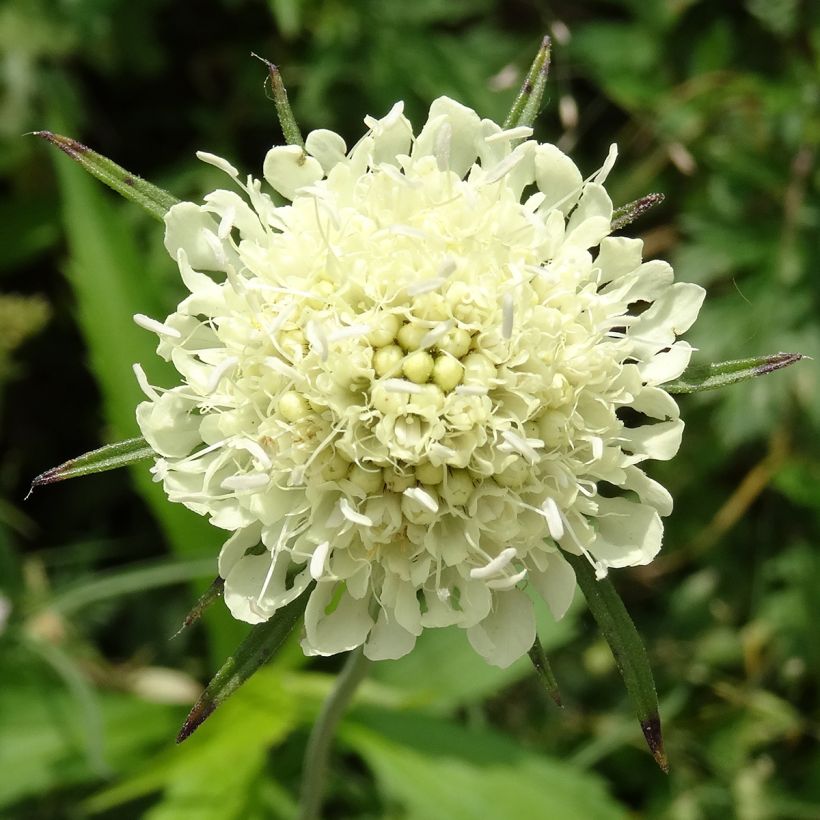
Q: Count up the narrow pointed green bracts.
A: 10